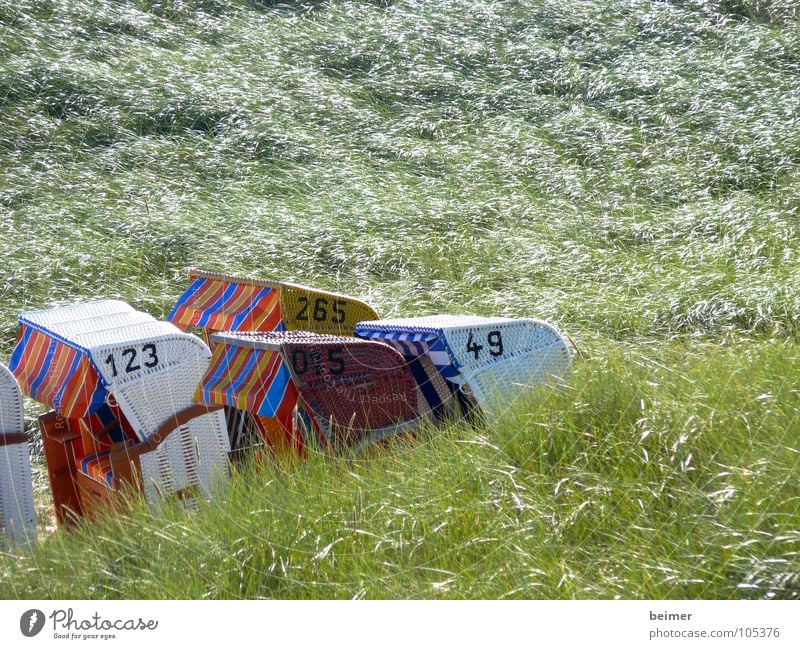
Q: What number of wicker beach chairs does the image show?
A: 5